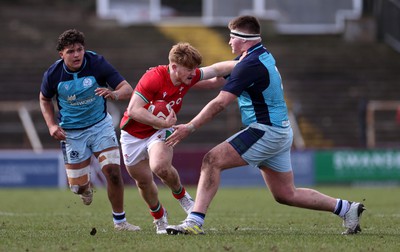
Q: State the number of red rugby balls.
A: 1